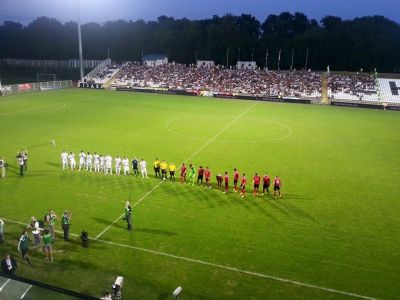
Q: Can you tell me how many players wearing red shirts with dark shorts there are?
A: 10